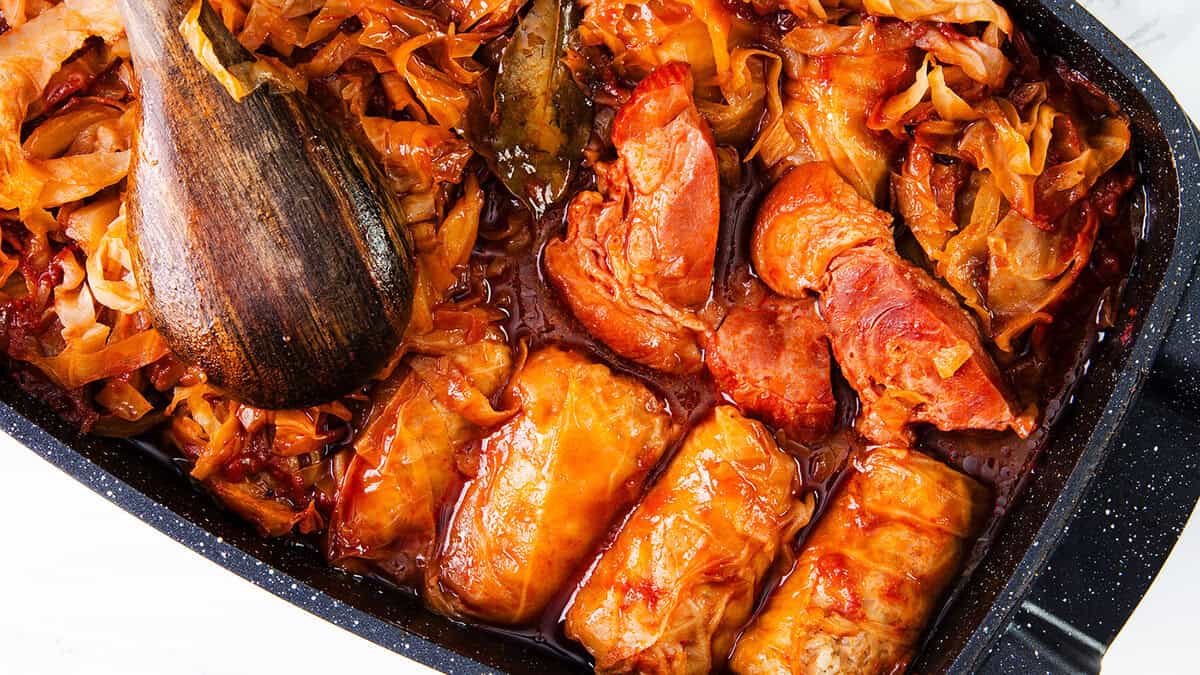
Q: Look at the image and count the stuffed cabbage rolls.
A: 4